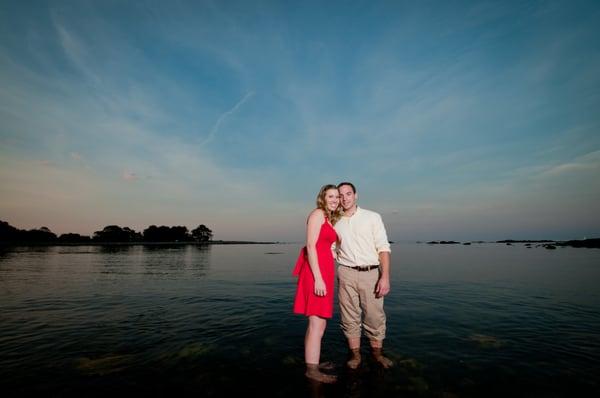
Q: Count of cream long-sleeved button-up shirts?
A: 1